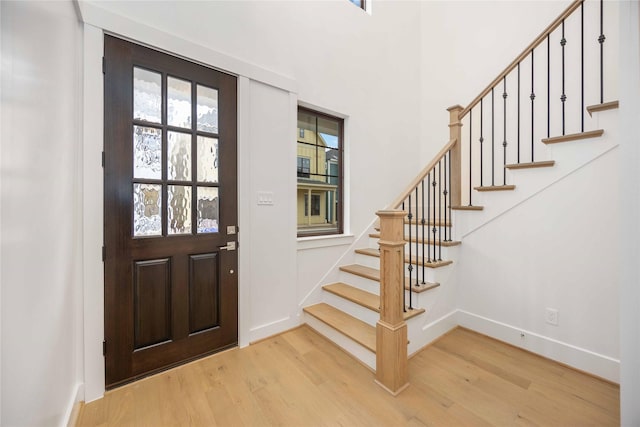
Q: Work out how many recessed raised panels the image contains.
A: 2